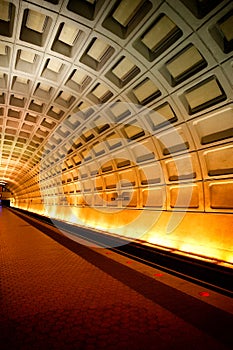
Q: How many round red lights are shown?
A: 4